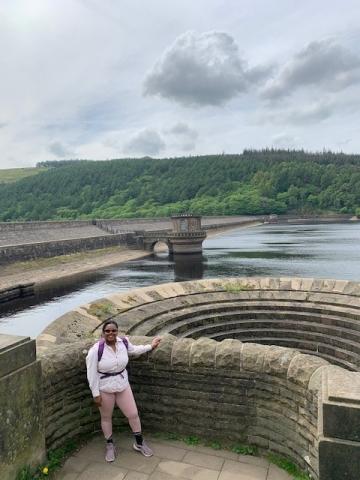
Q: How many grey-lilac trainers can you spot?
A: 2